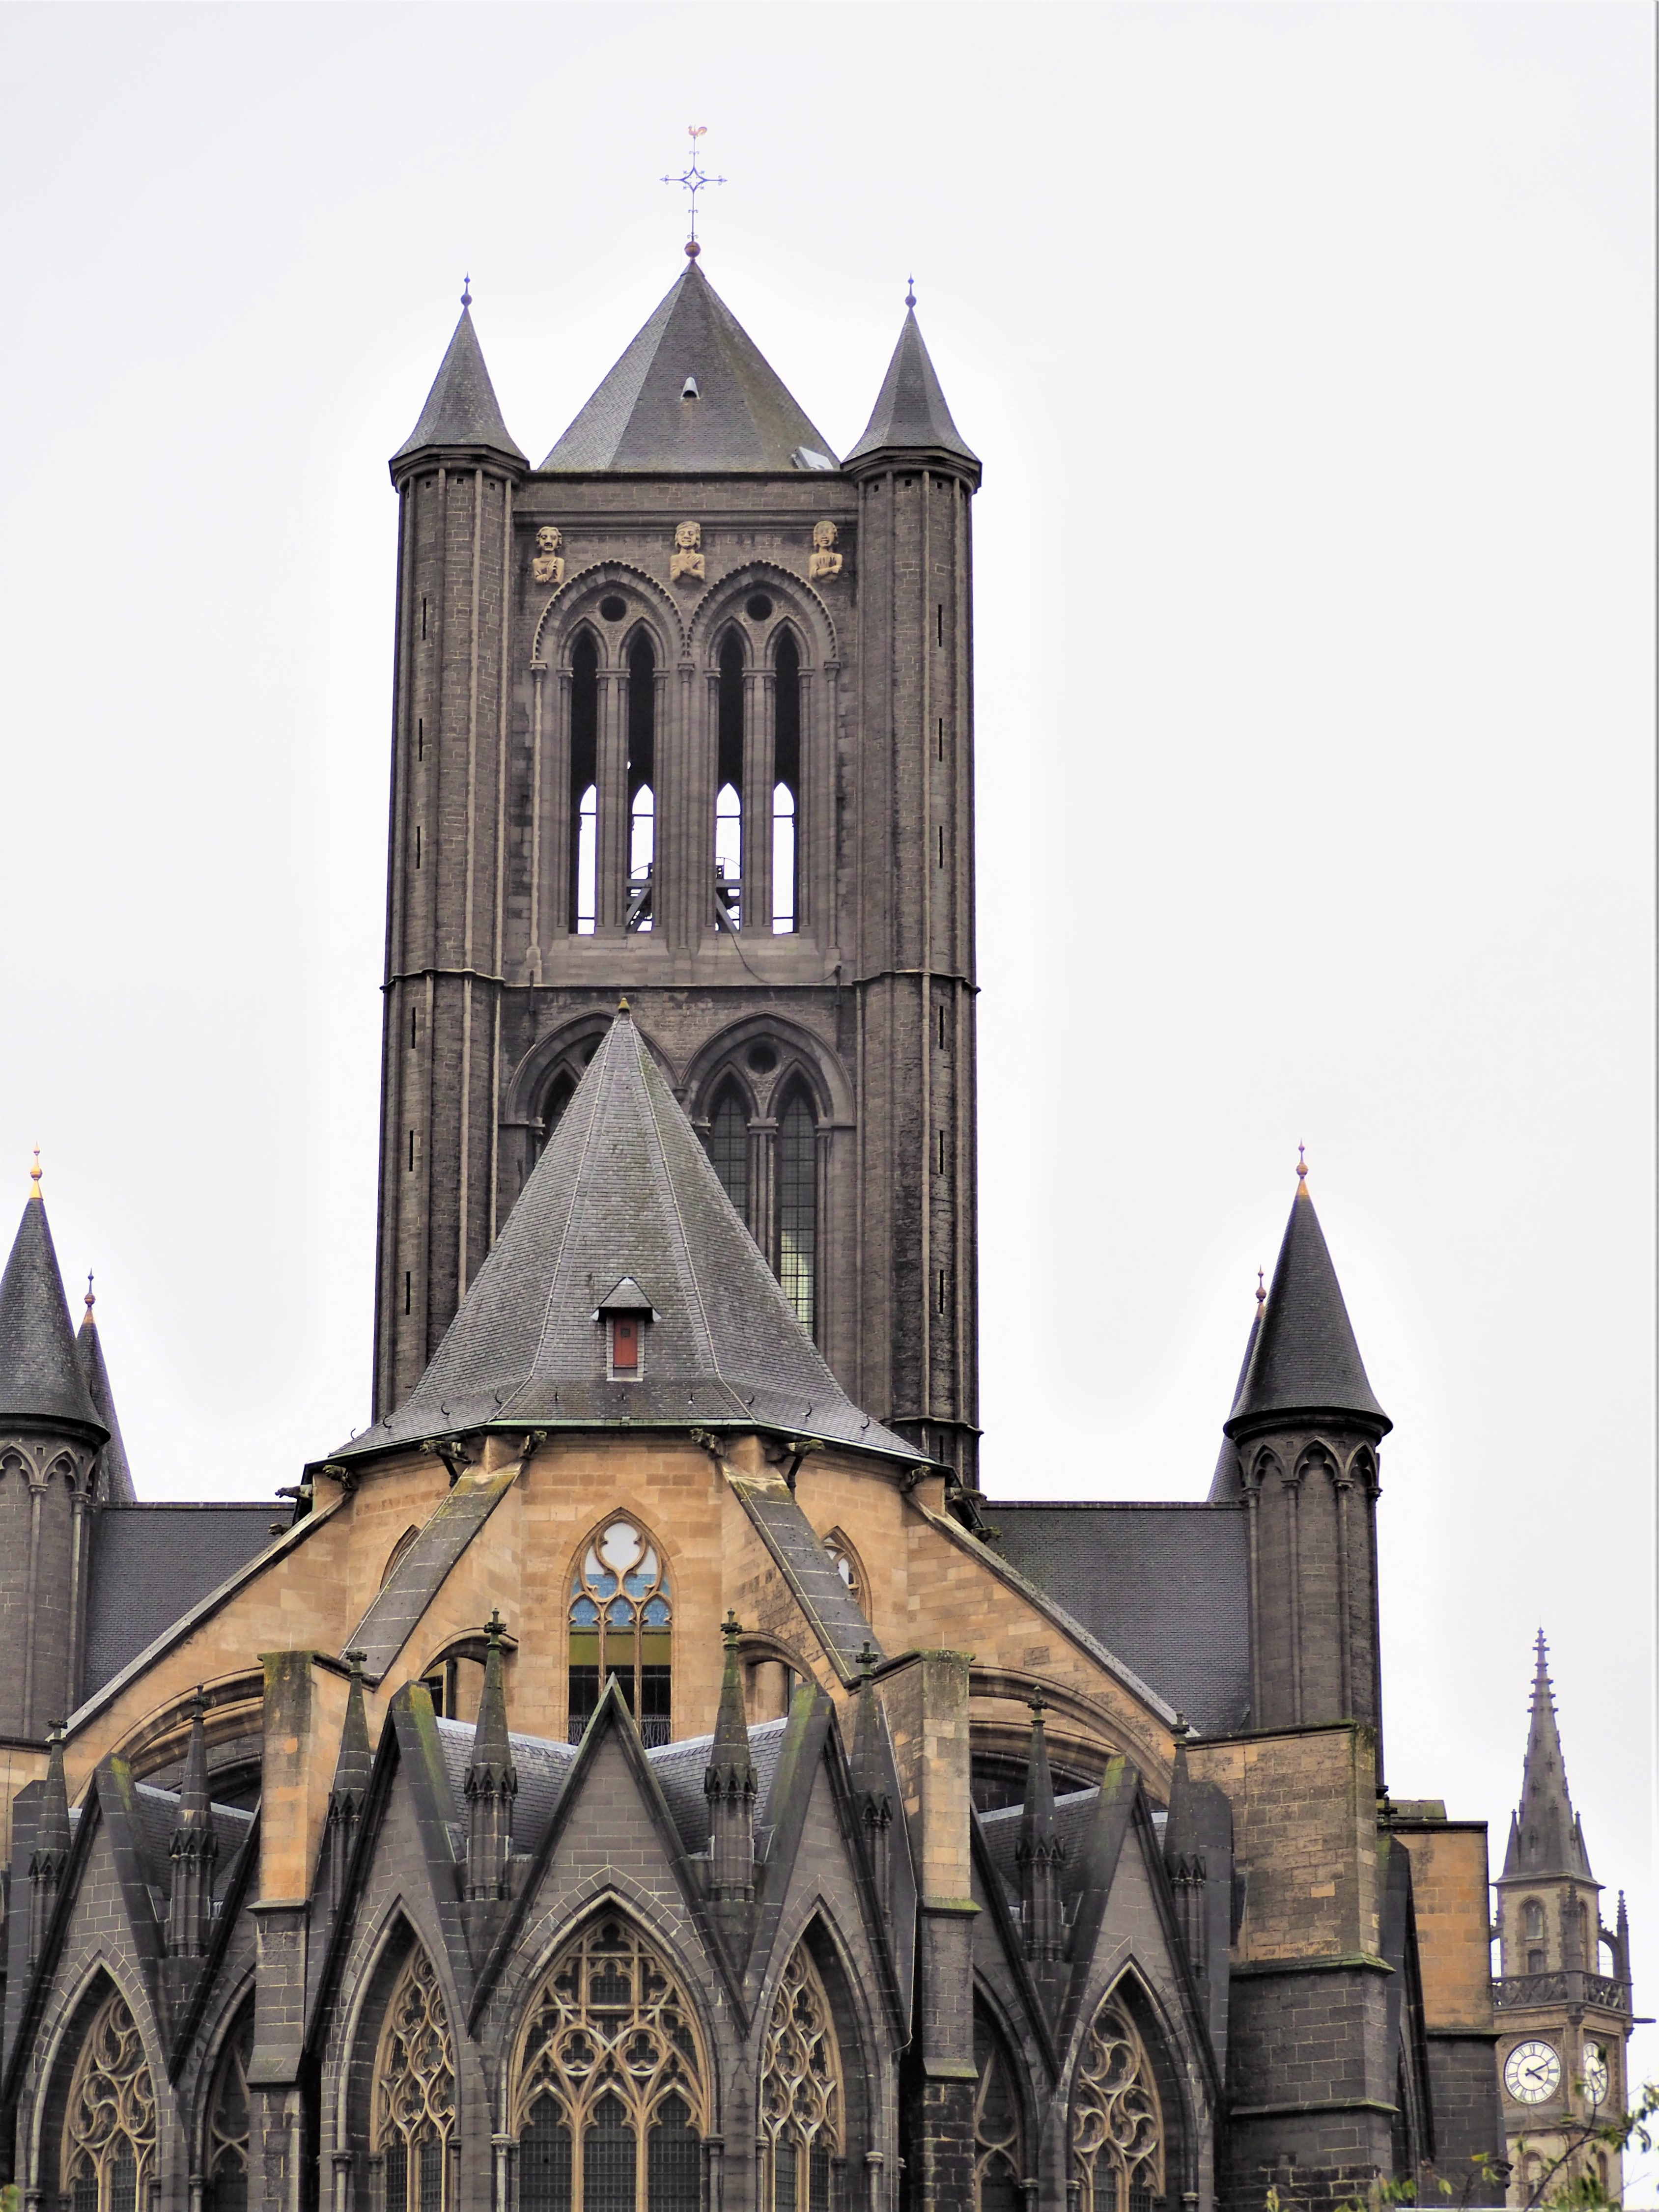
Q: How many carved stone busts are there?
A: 3